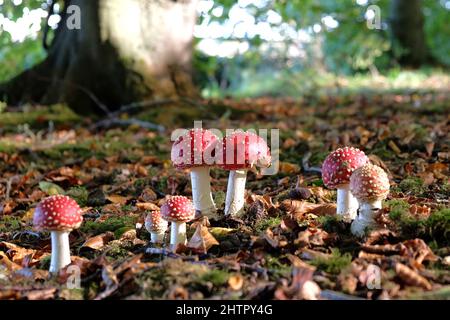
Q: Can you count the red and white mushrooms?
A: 7